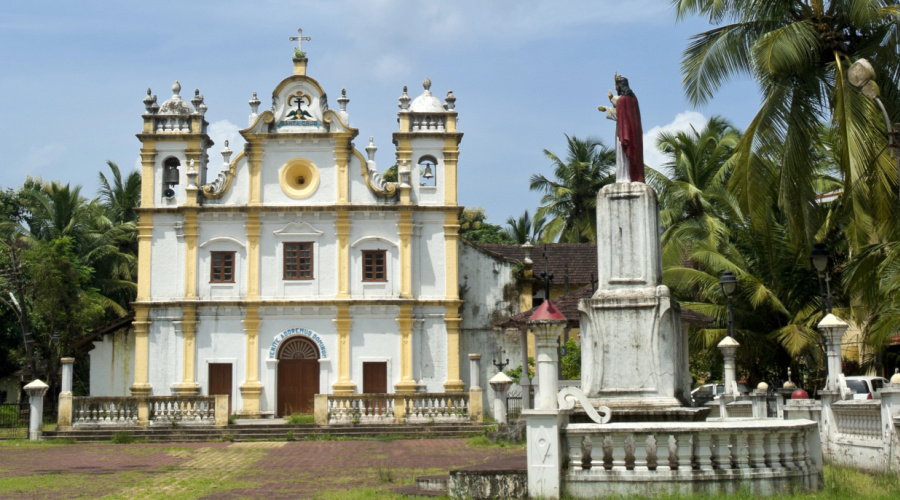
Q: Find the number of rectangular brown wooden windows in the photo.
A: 3